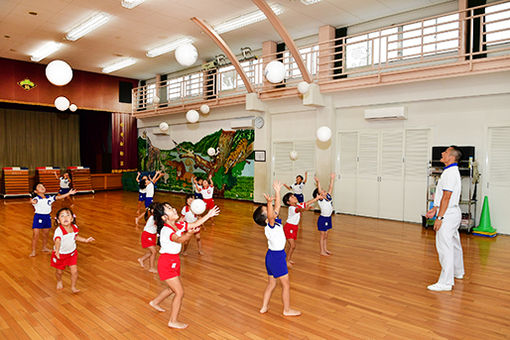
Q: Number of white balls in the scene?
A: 14